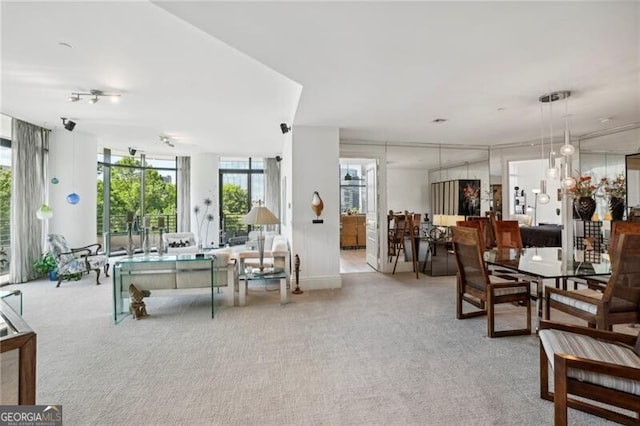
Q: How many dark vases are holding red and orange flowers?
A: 2